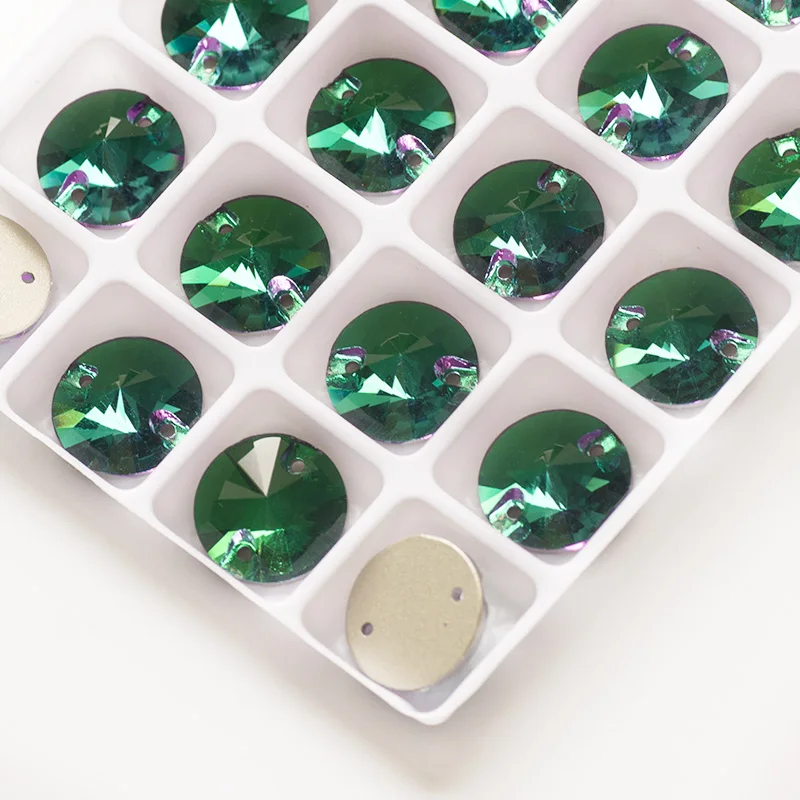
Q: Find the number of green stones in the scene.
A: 14